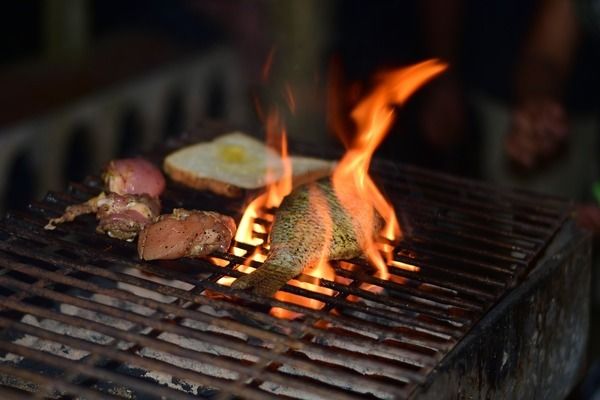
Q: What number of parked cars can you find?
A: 0